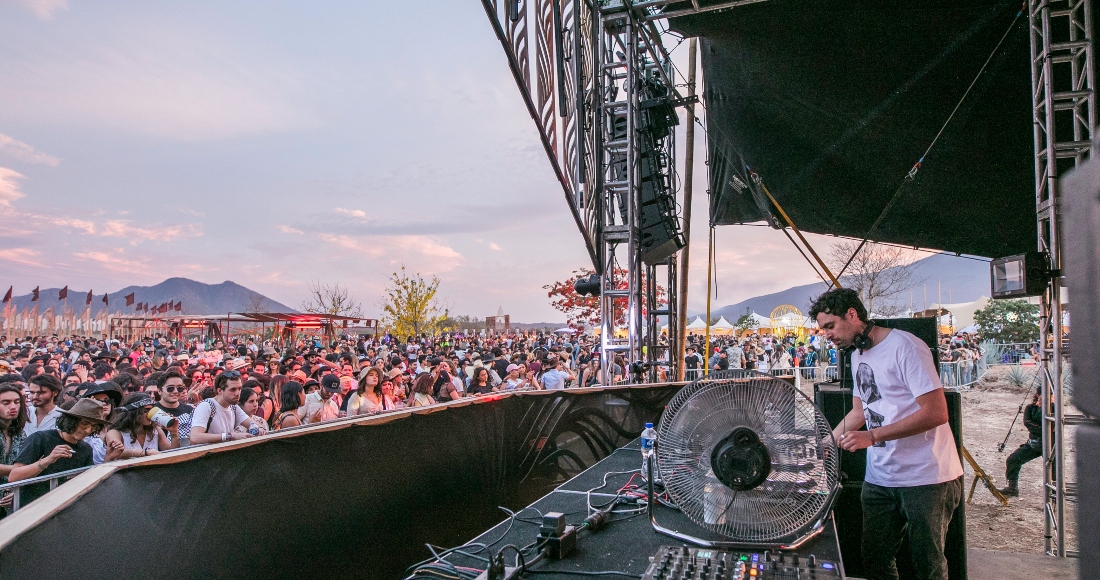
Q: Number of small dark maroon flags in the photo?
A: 12